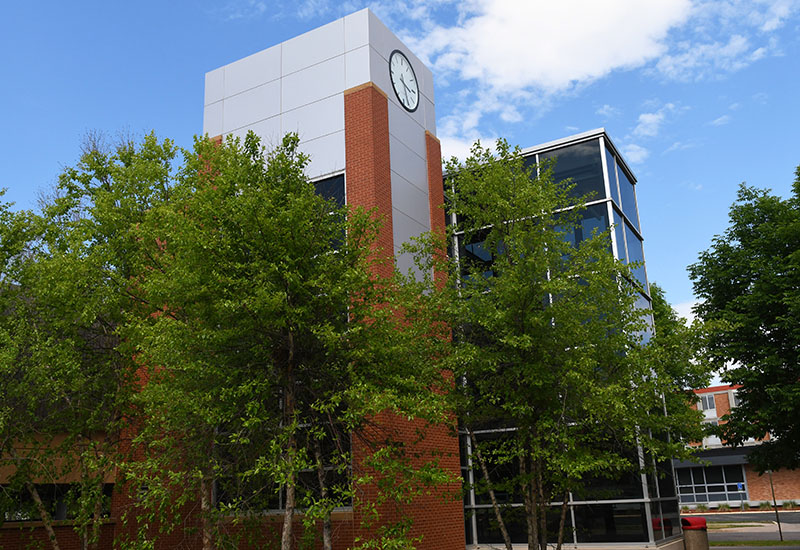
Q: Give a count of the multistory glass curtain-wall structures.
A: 1